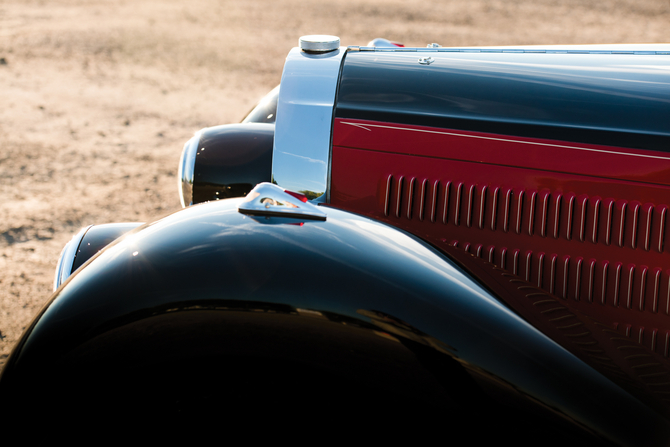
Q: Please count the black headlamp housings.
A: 2